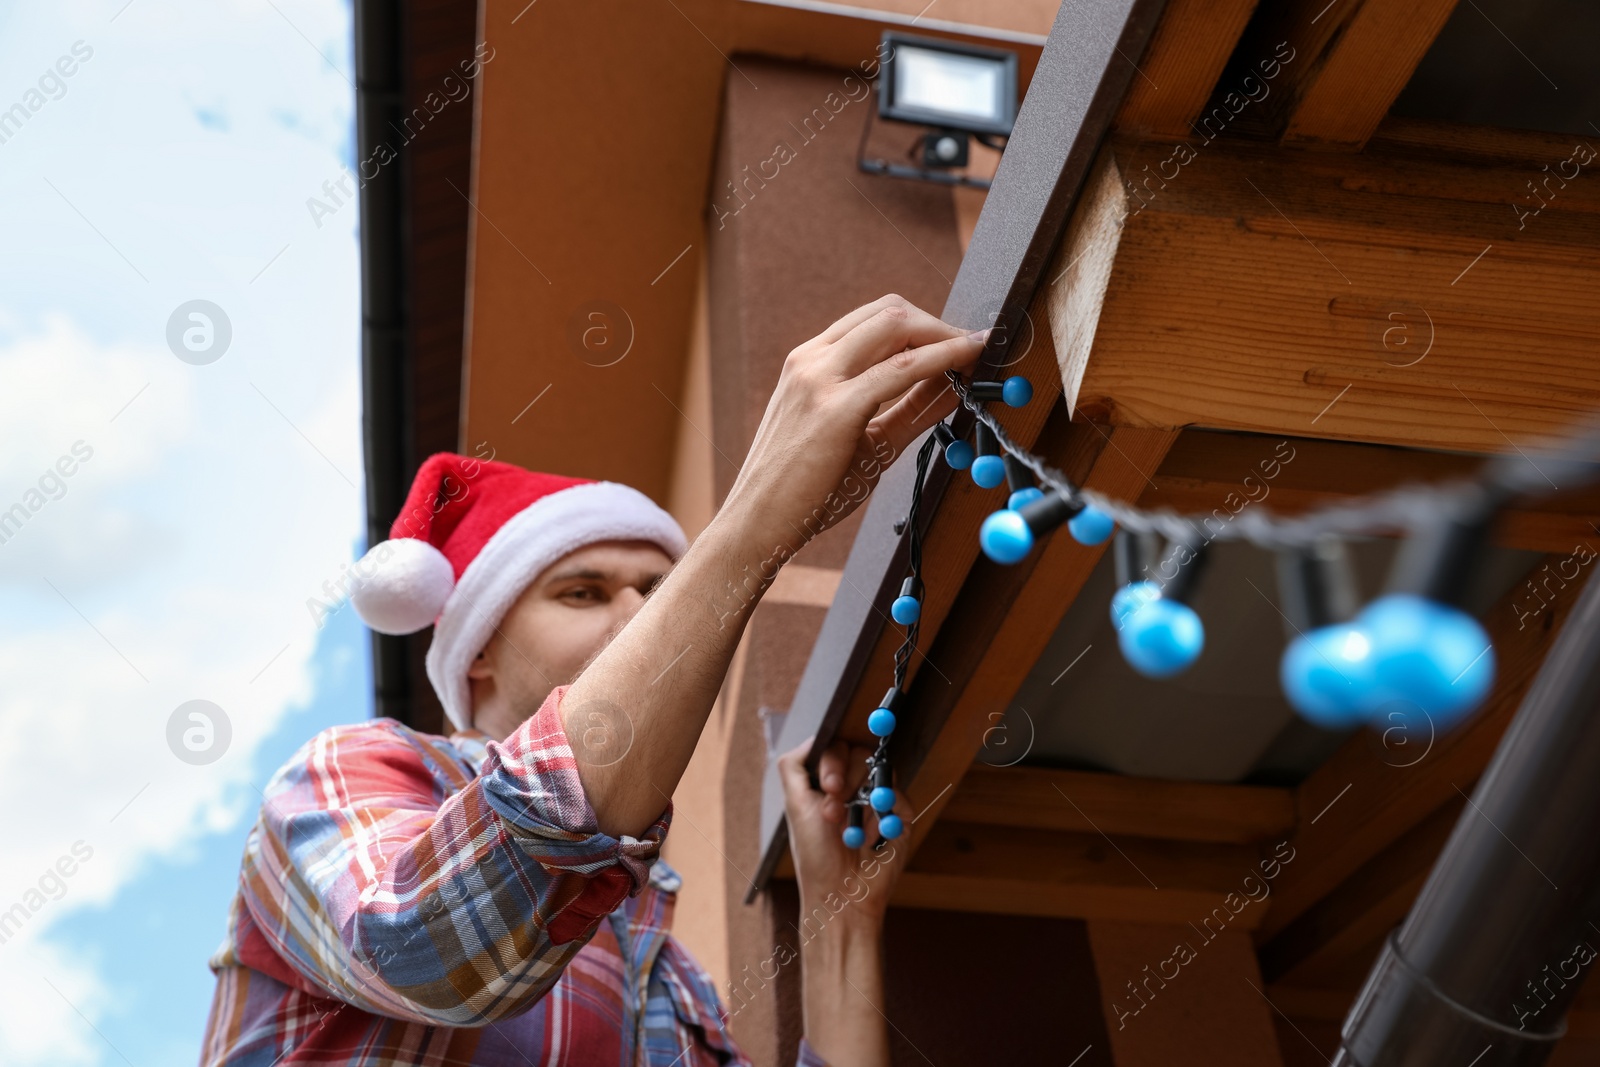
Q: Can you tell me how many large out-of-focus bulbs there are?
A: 4